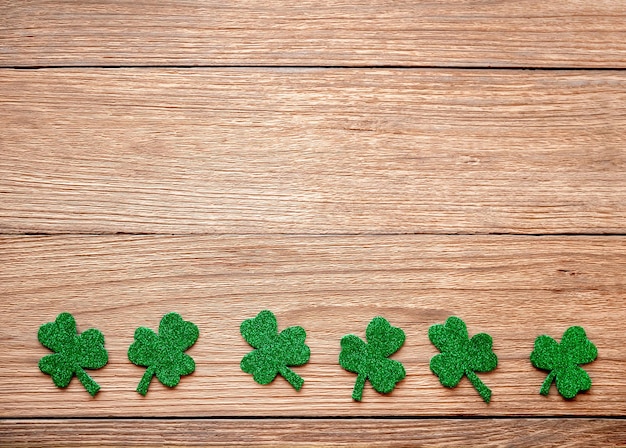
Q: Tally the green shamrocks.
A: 6